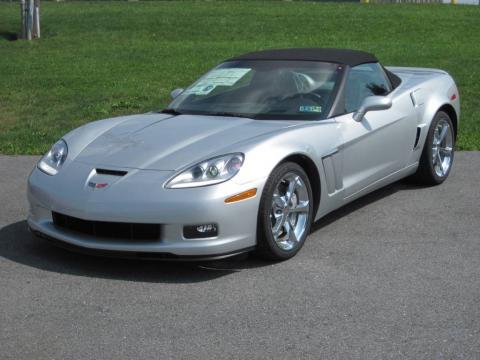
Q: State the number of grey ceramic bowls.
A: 0